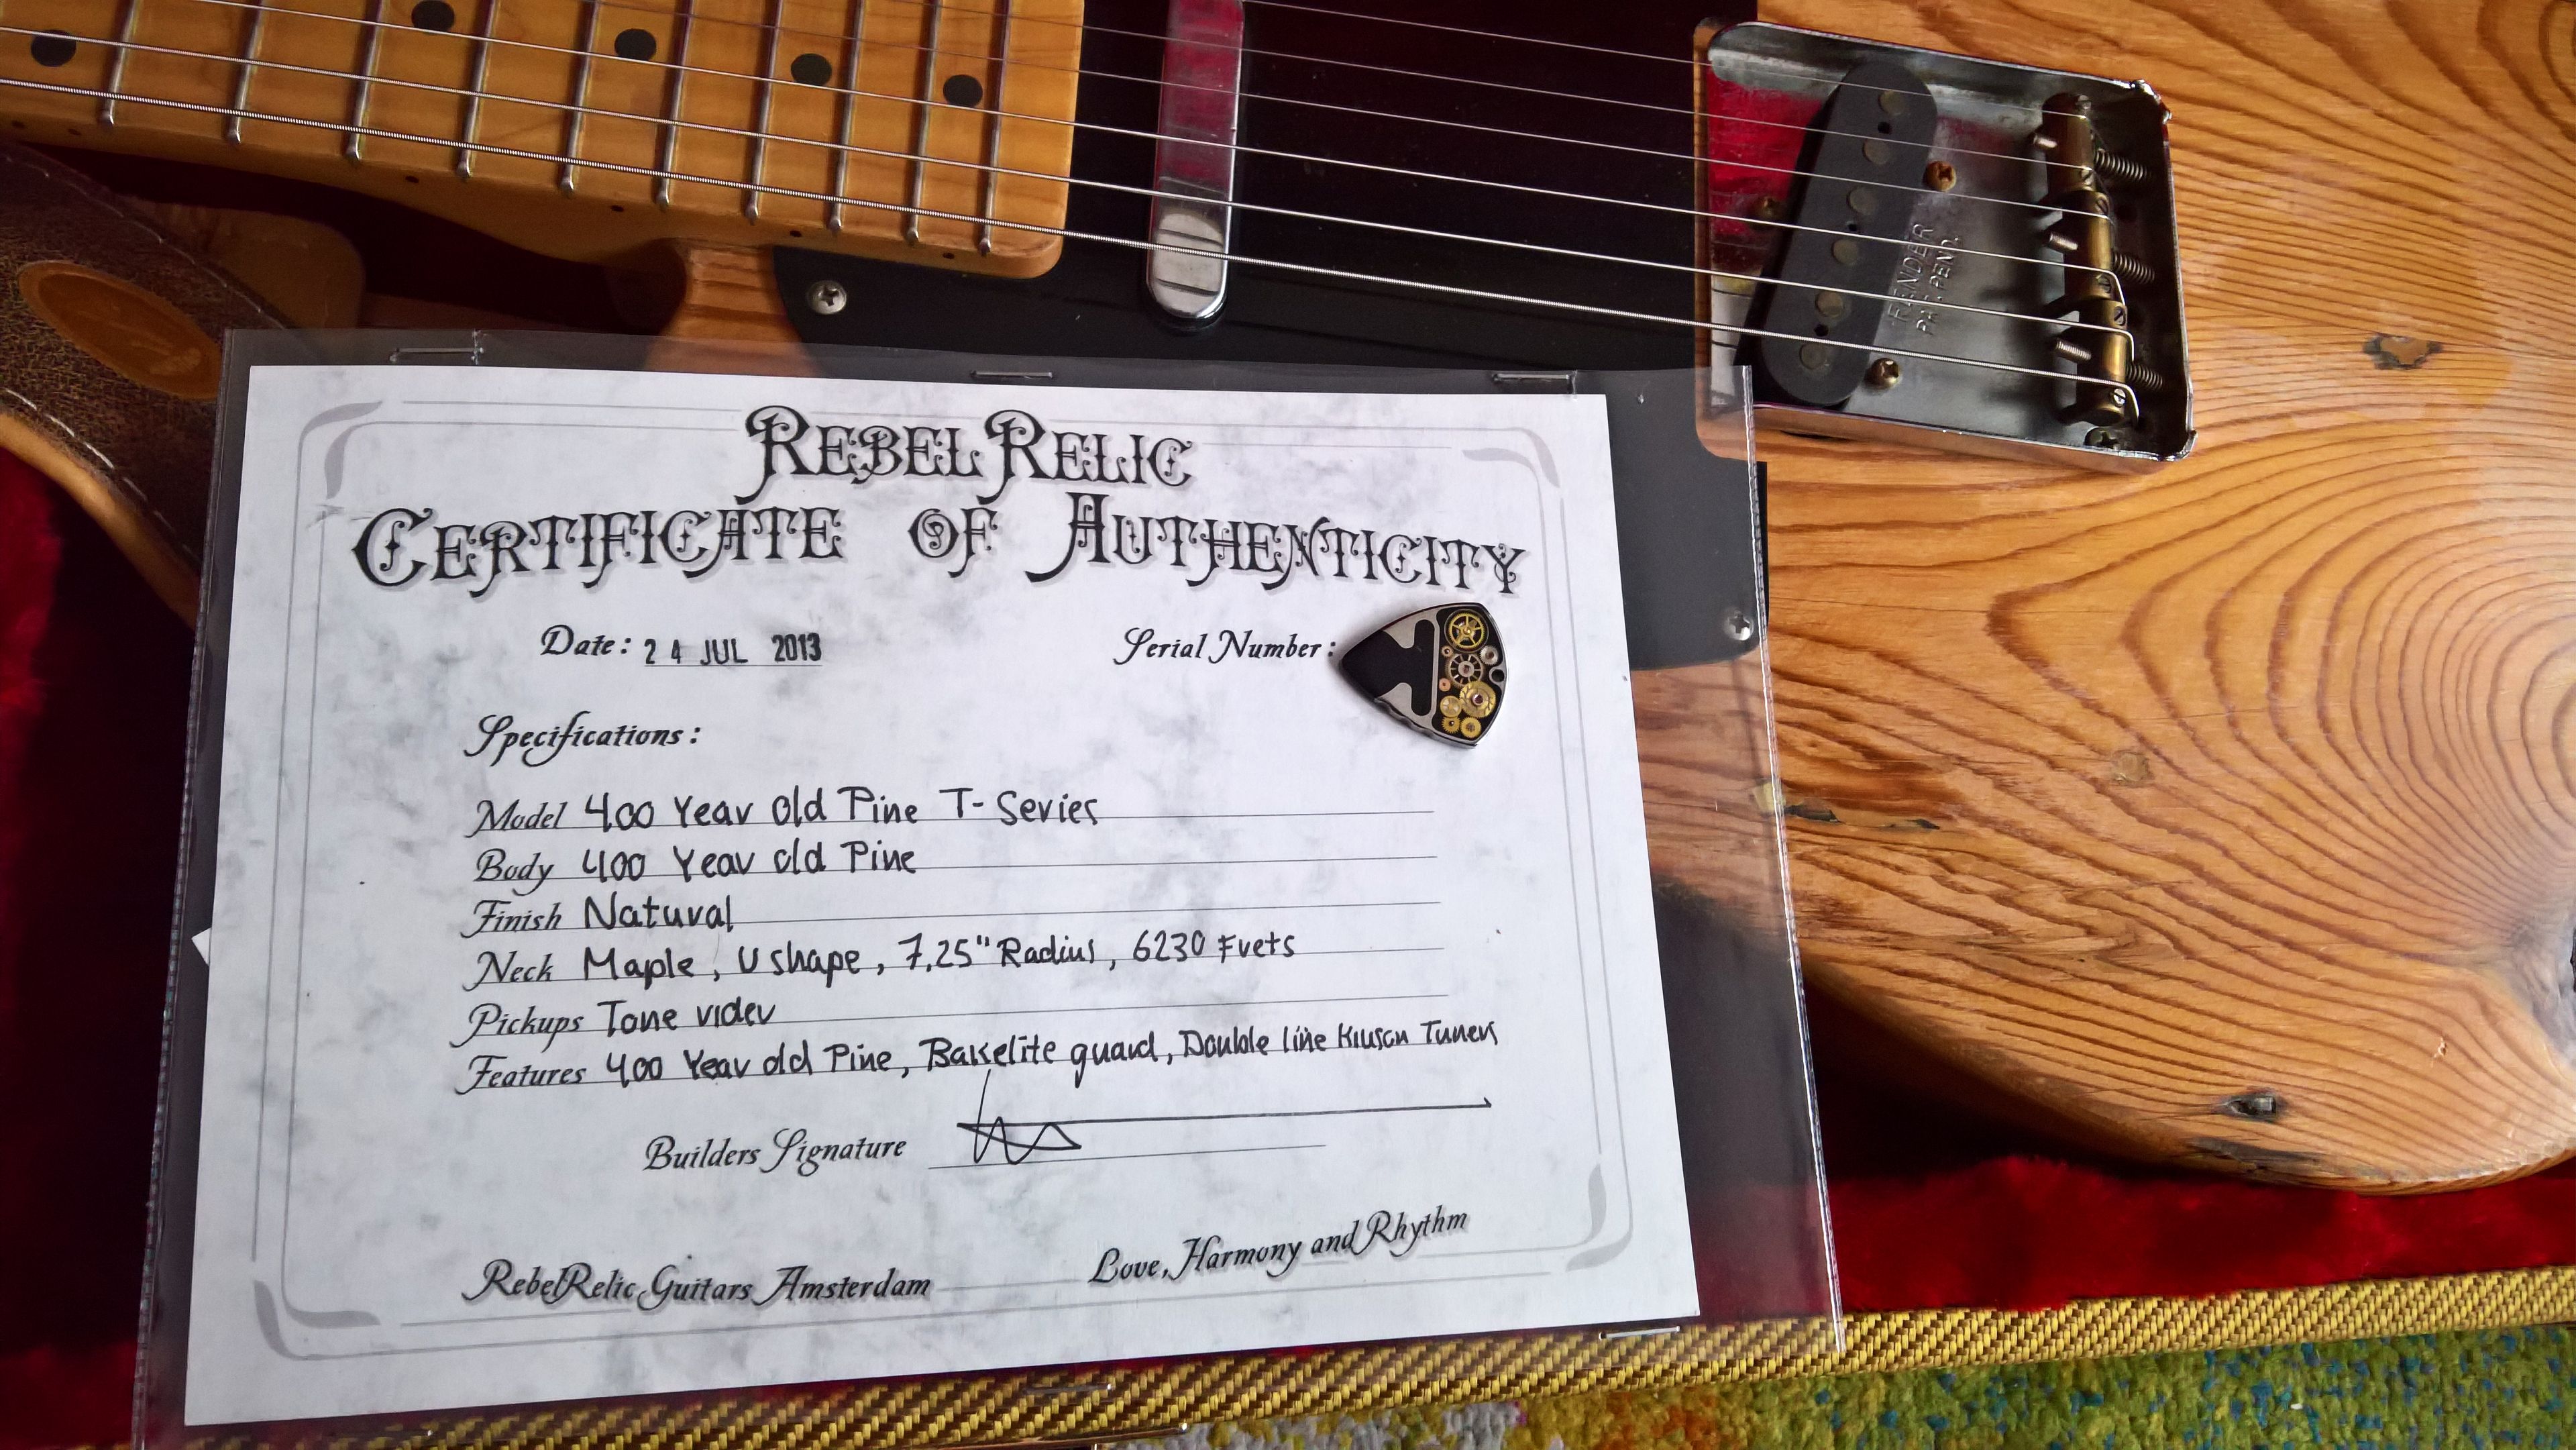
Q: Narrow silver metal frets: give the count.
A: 10